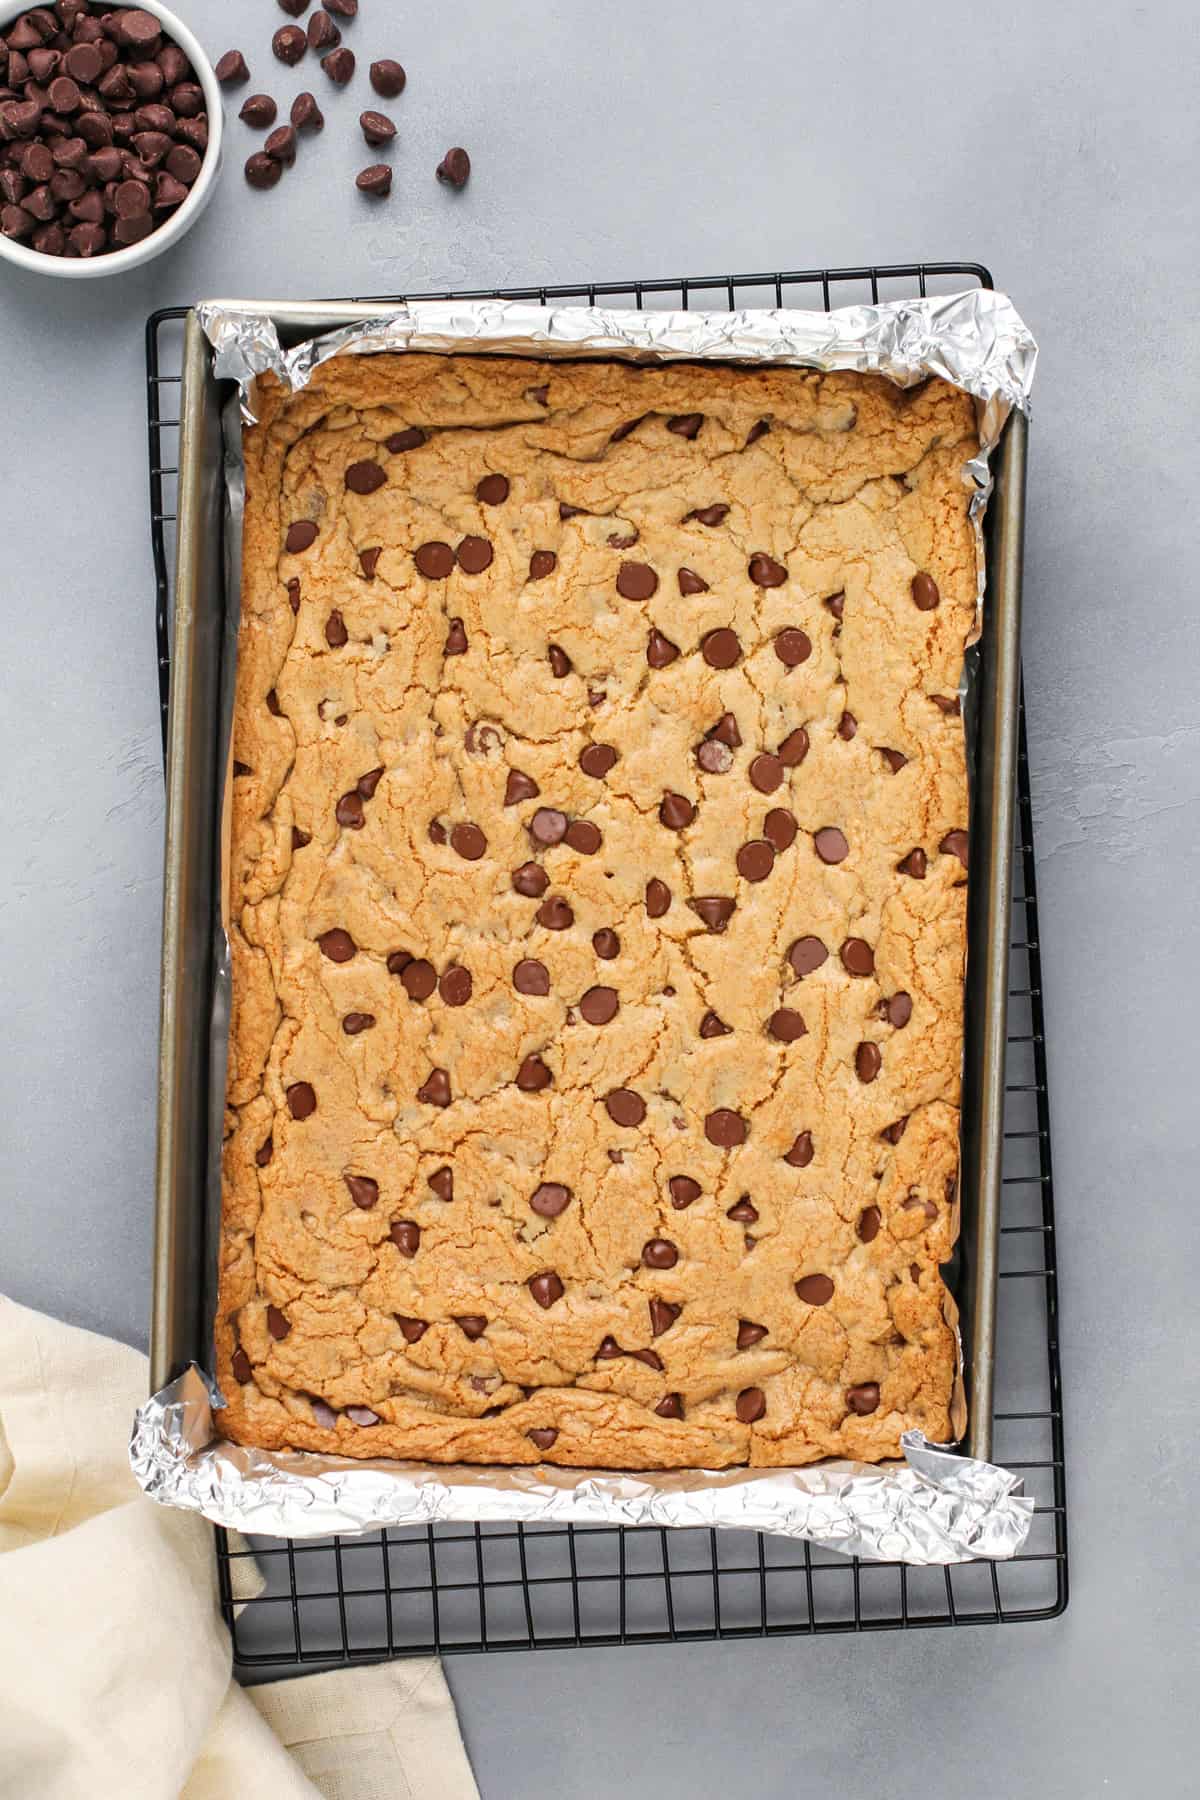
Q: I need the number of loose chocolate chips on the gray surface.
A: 14